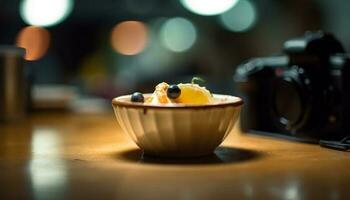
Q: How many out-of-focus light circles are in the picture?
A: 6